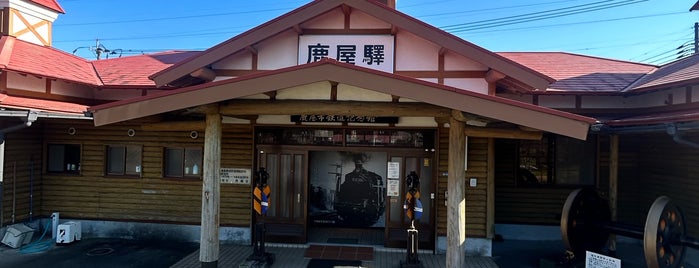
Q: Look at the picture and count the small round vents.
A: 3